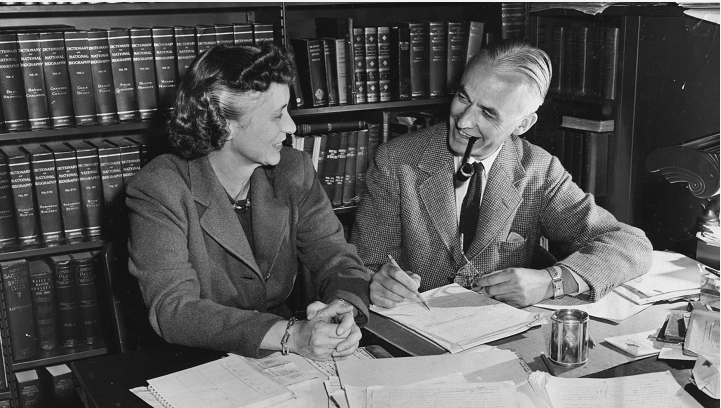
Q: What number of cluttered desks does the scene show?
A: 1